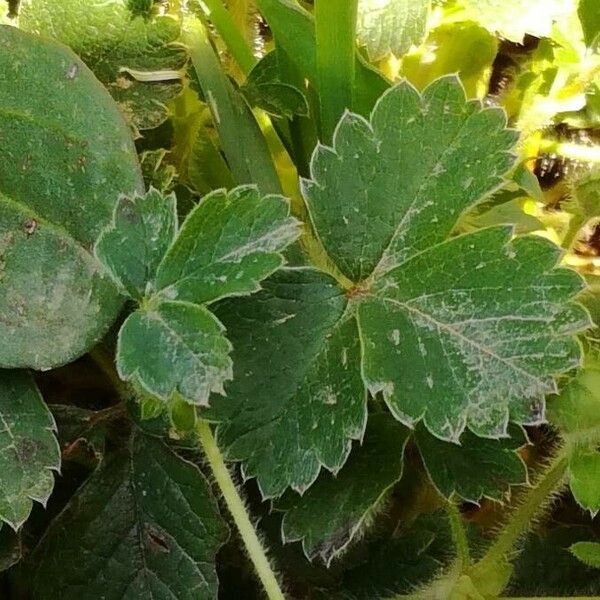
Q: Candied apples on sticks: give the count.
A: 0